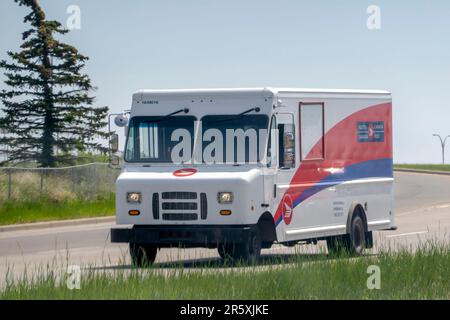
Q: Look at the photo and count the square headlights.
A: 2